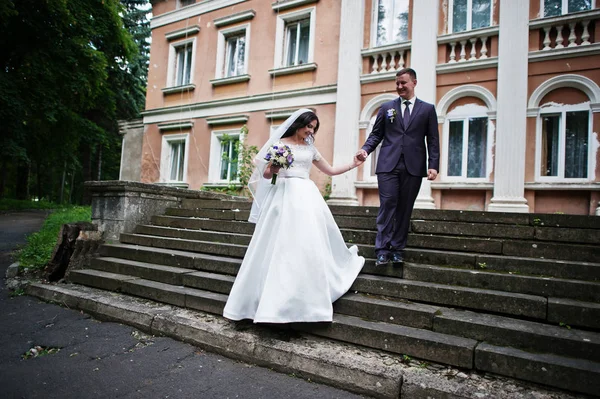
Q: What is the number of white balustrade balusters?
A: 12